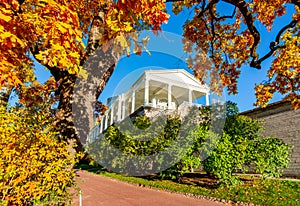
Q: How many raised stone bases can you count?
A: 1